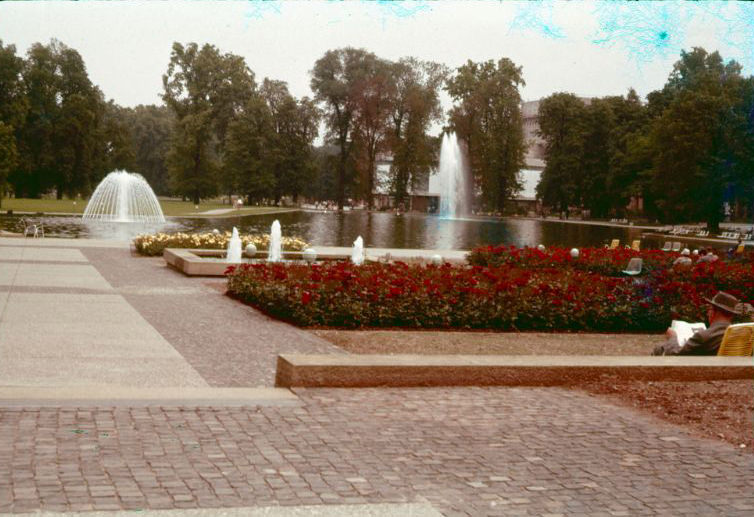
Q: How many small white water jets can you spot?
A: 3